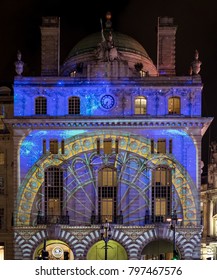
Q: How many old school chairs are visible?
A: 0